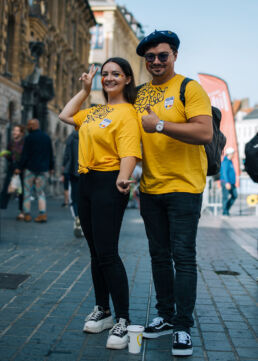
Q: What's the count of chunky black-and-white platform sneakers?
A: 2